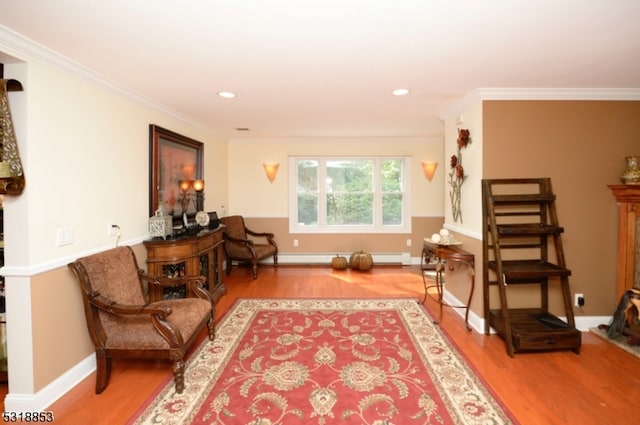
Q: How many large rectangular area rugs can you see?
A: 1